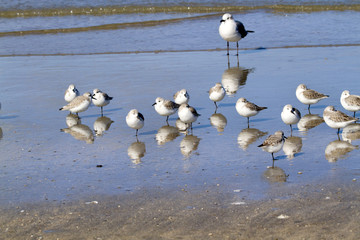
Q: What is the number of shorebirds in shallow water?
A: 15